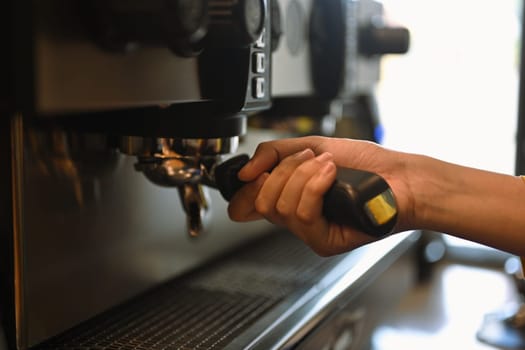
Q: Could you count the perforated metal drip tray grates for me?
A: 1